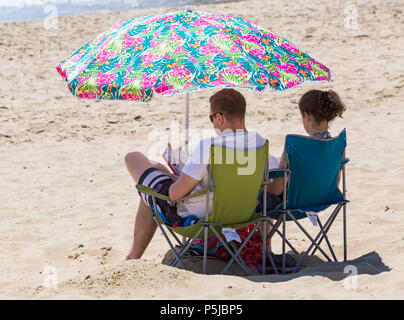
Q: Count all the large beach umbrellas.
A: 1